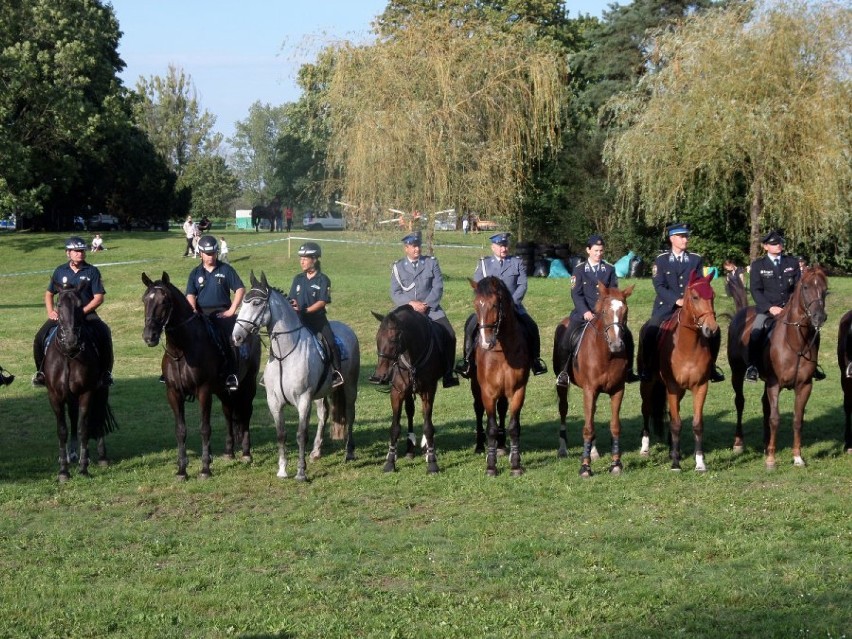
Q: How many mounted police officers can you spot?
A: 8